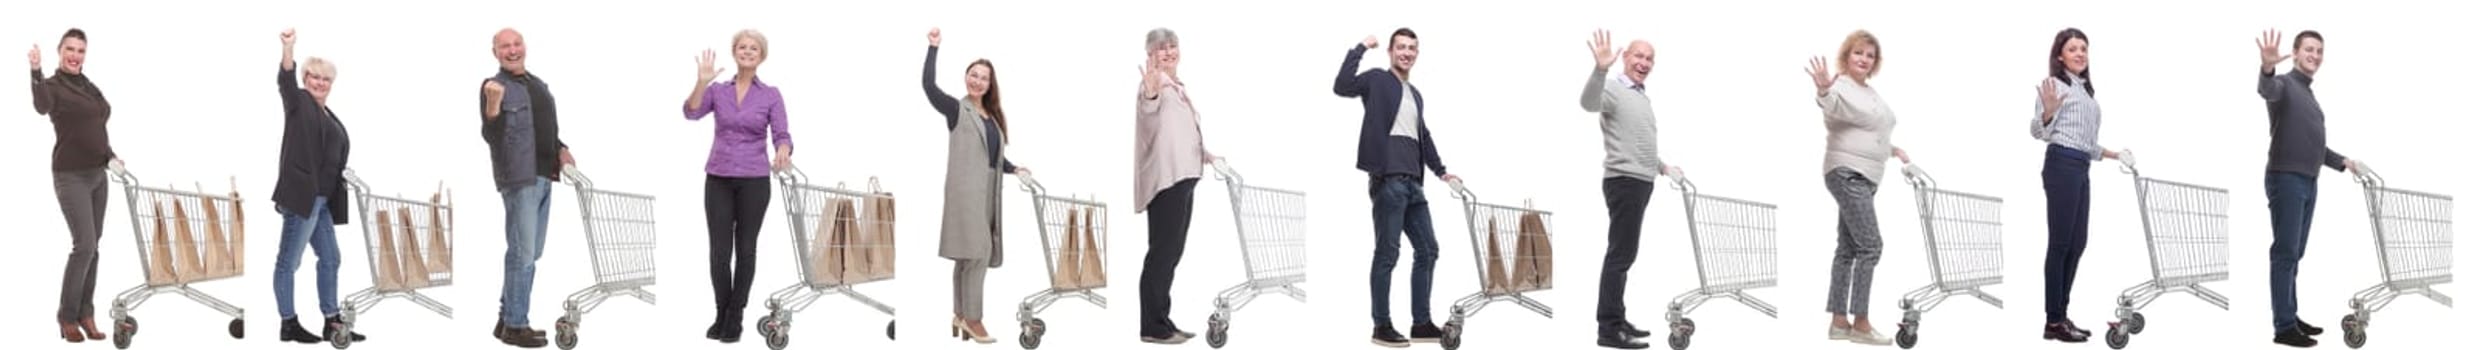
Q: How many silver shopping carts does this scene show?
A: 11